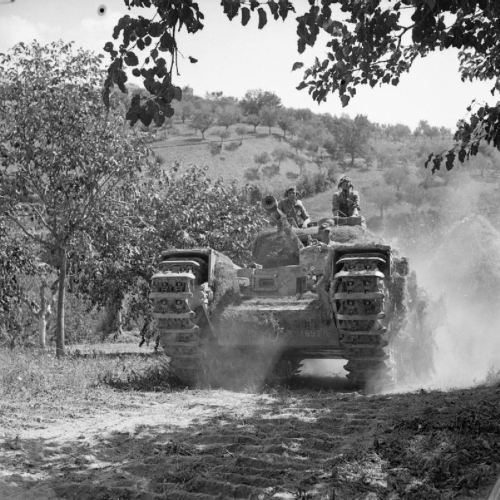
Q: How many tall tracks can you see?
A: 2